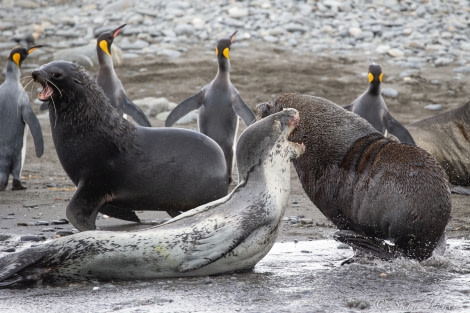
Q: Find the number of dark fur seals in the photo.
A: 2